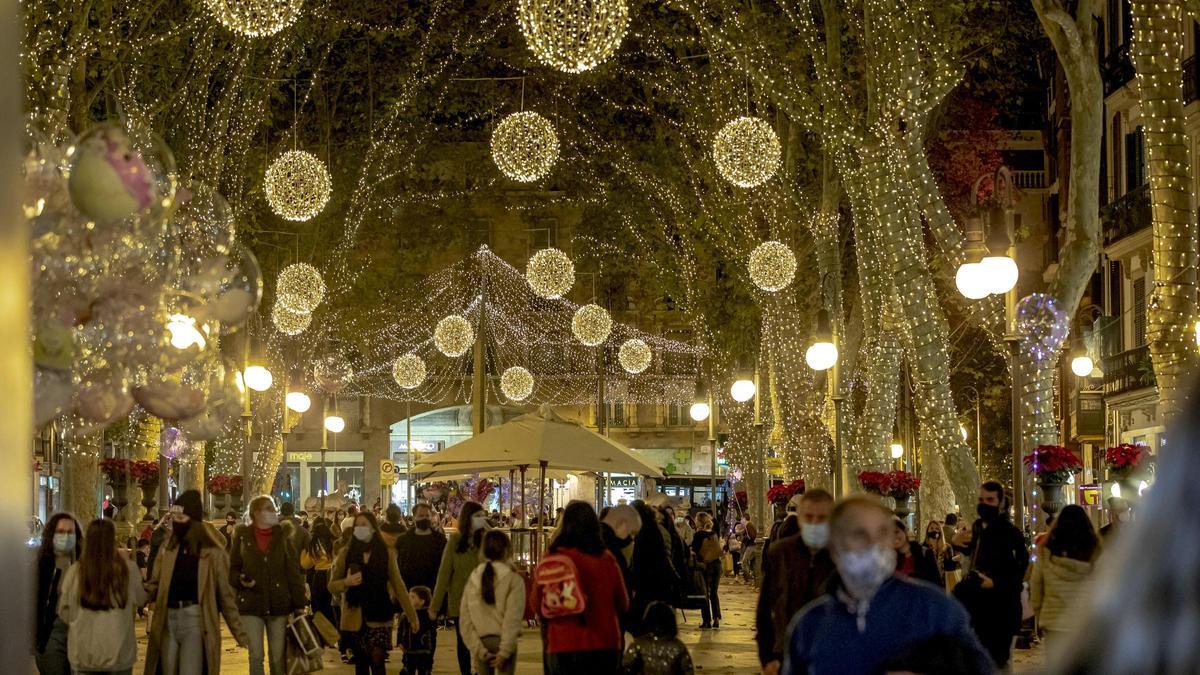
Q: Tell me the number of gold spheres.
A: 14